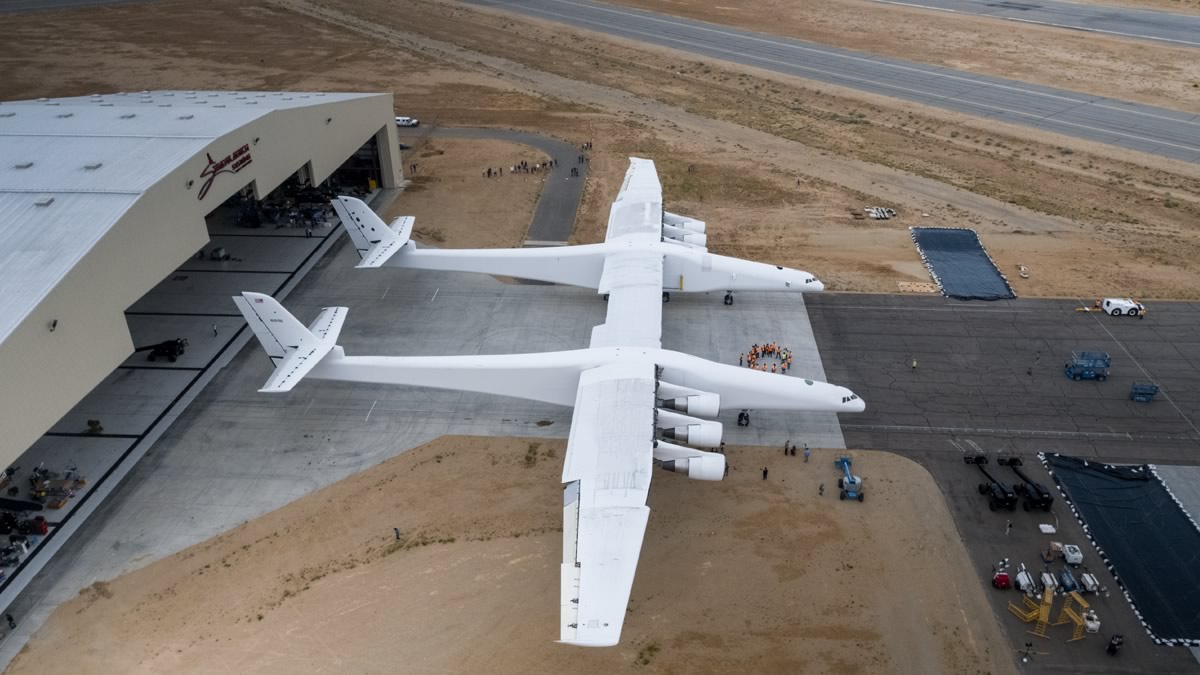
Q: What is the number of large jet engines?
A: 6